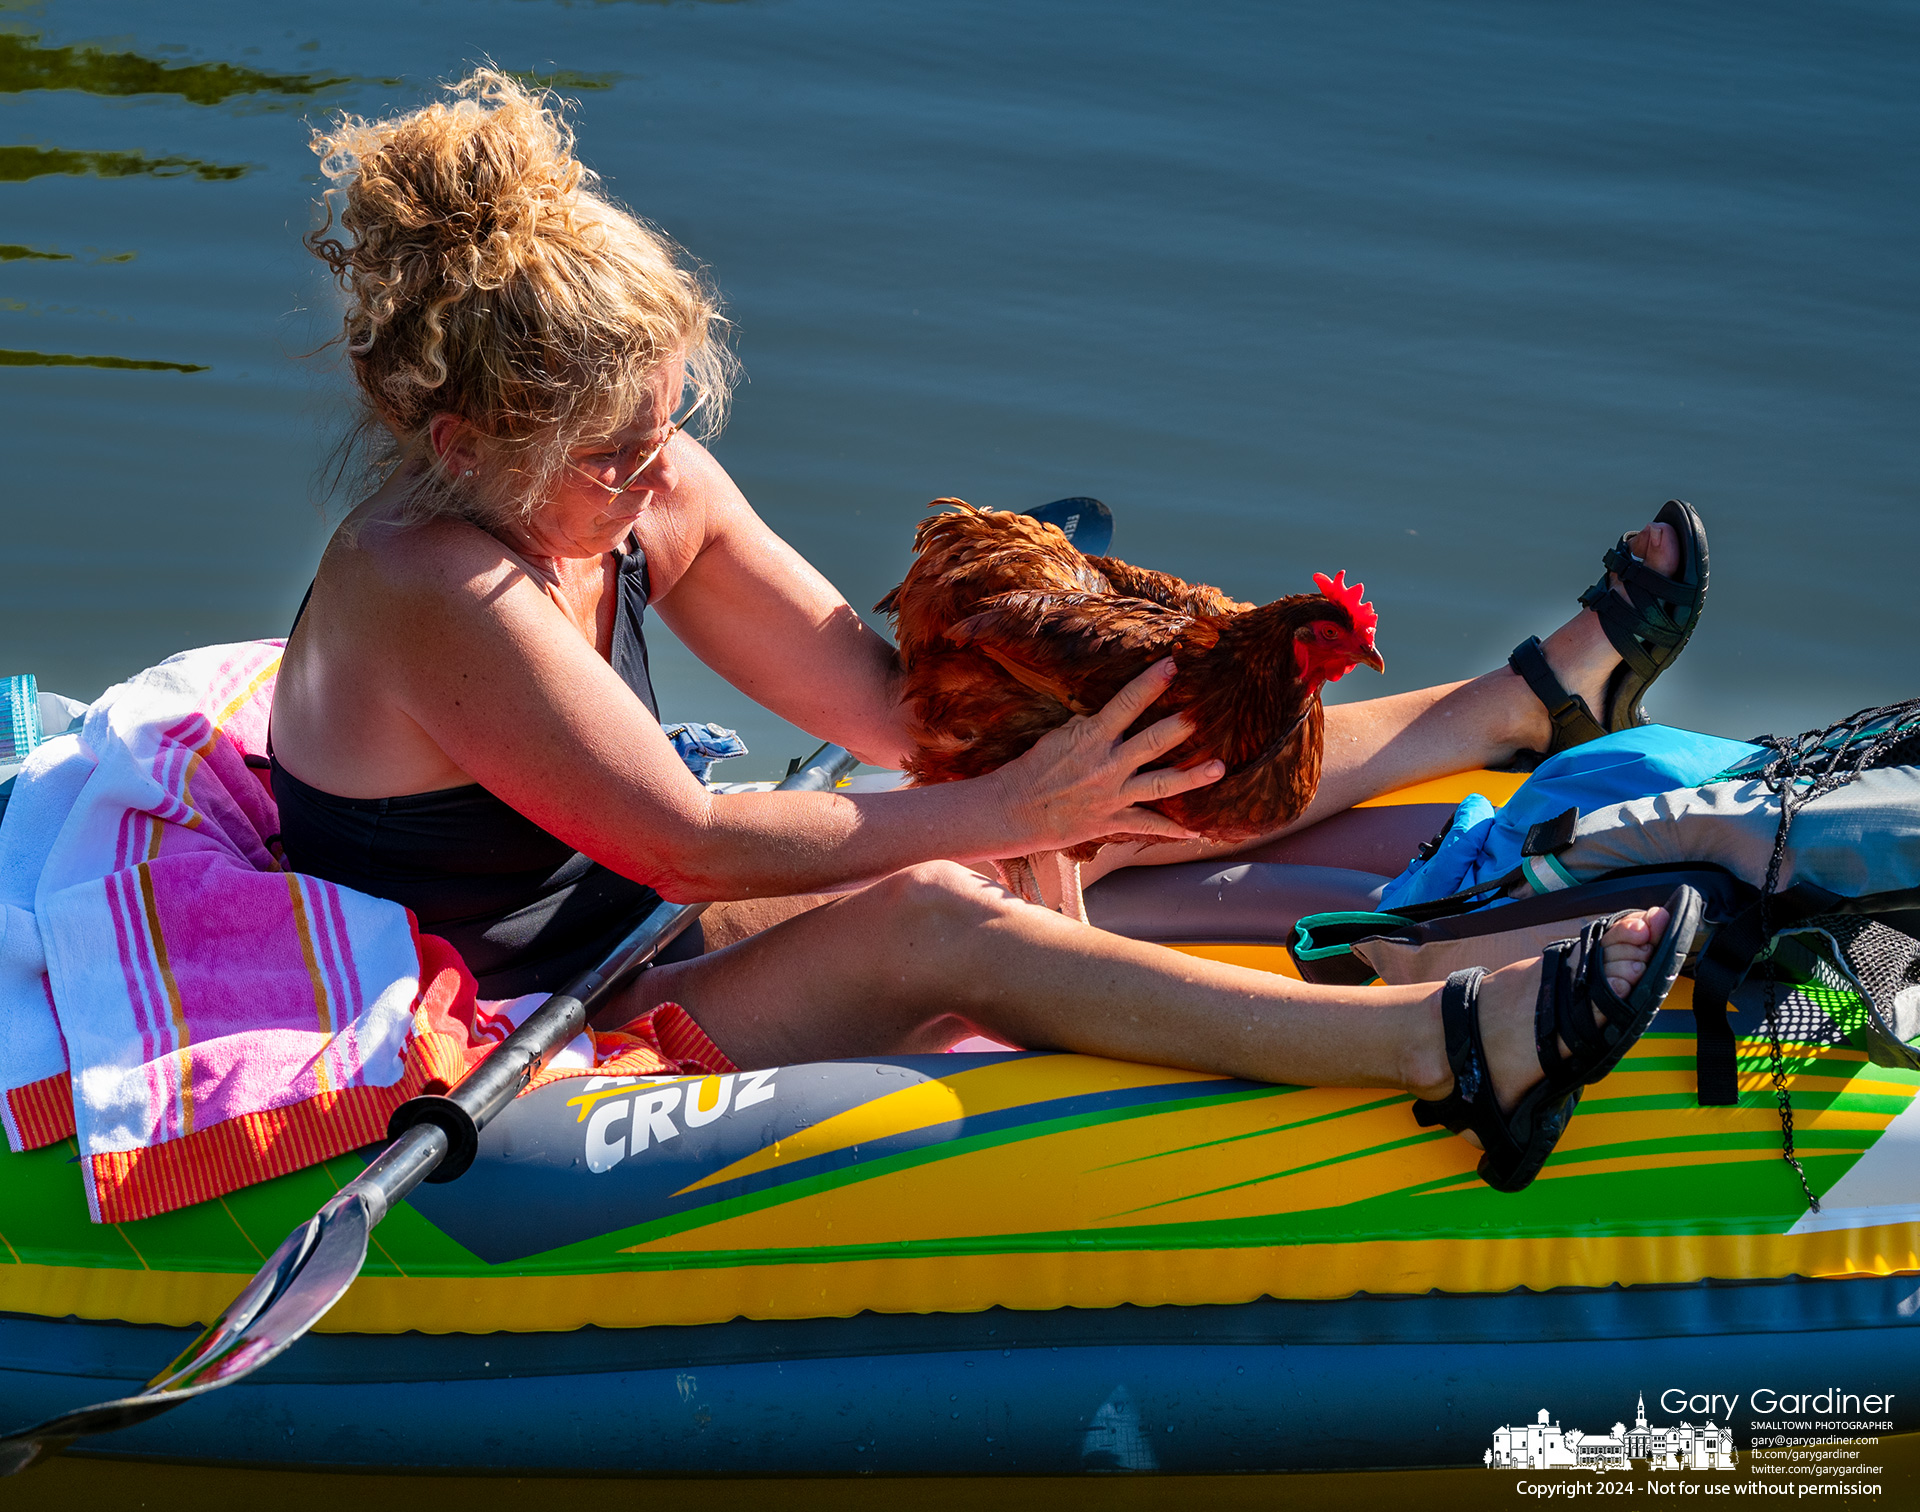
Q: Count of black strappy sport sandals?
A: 2